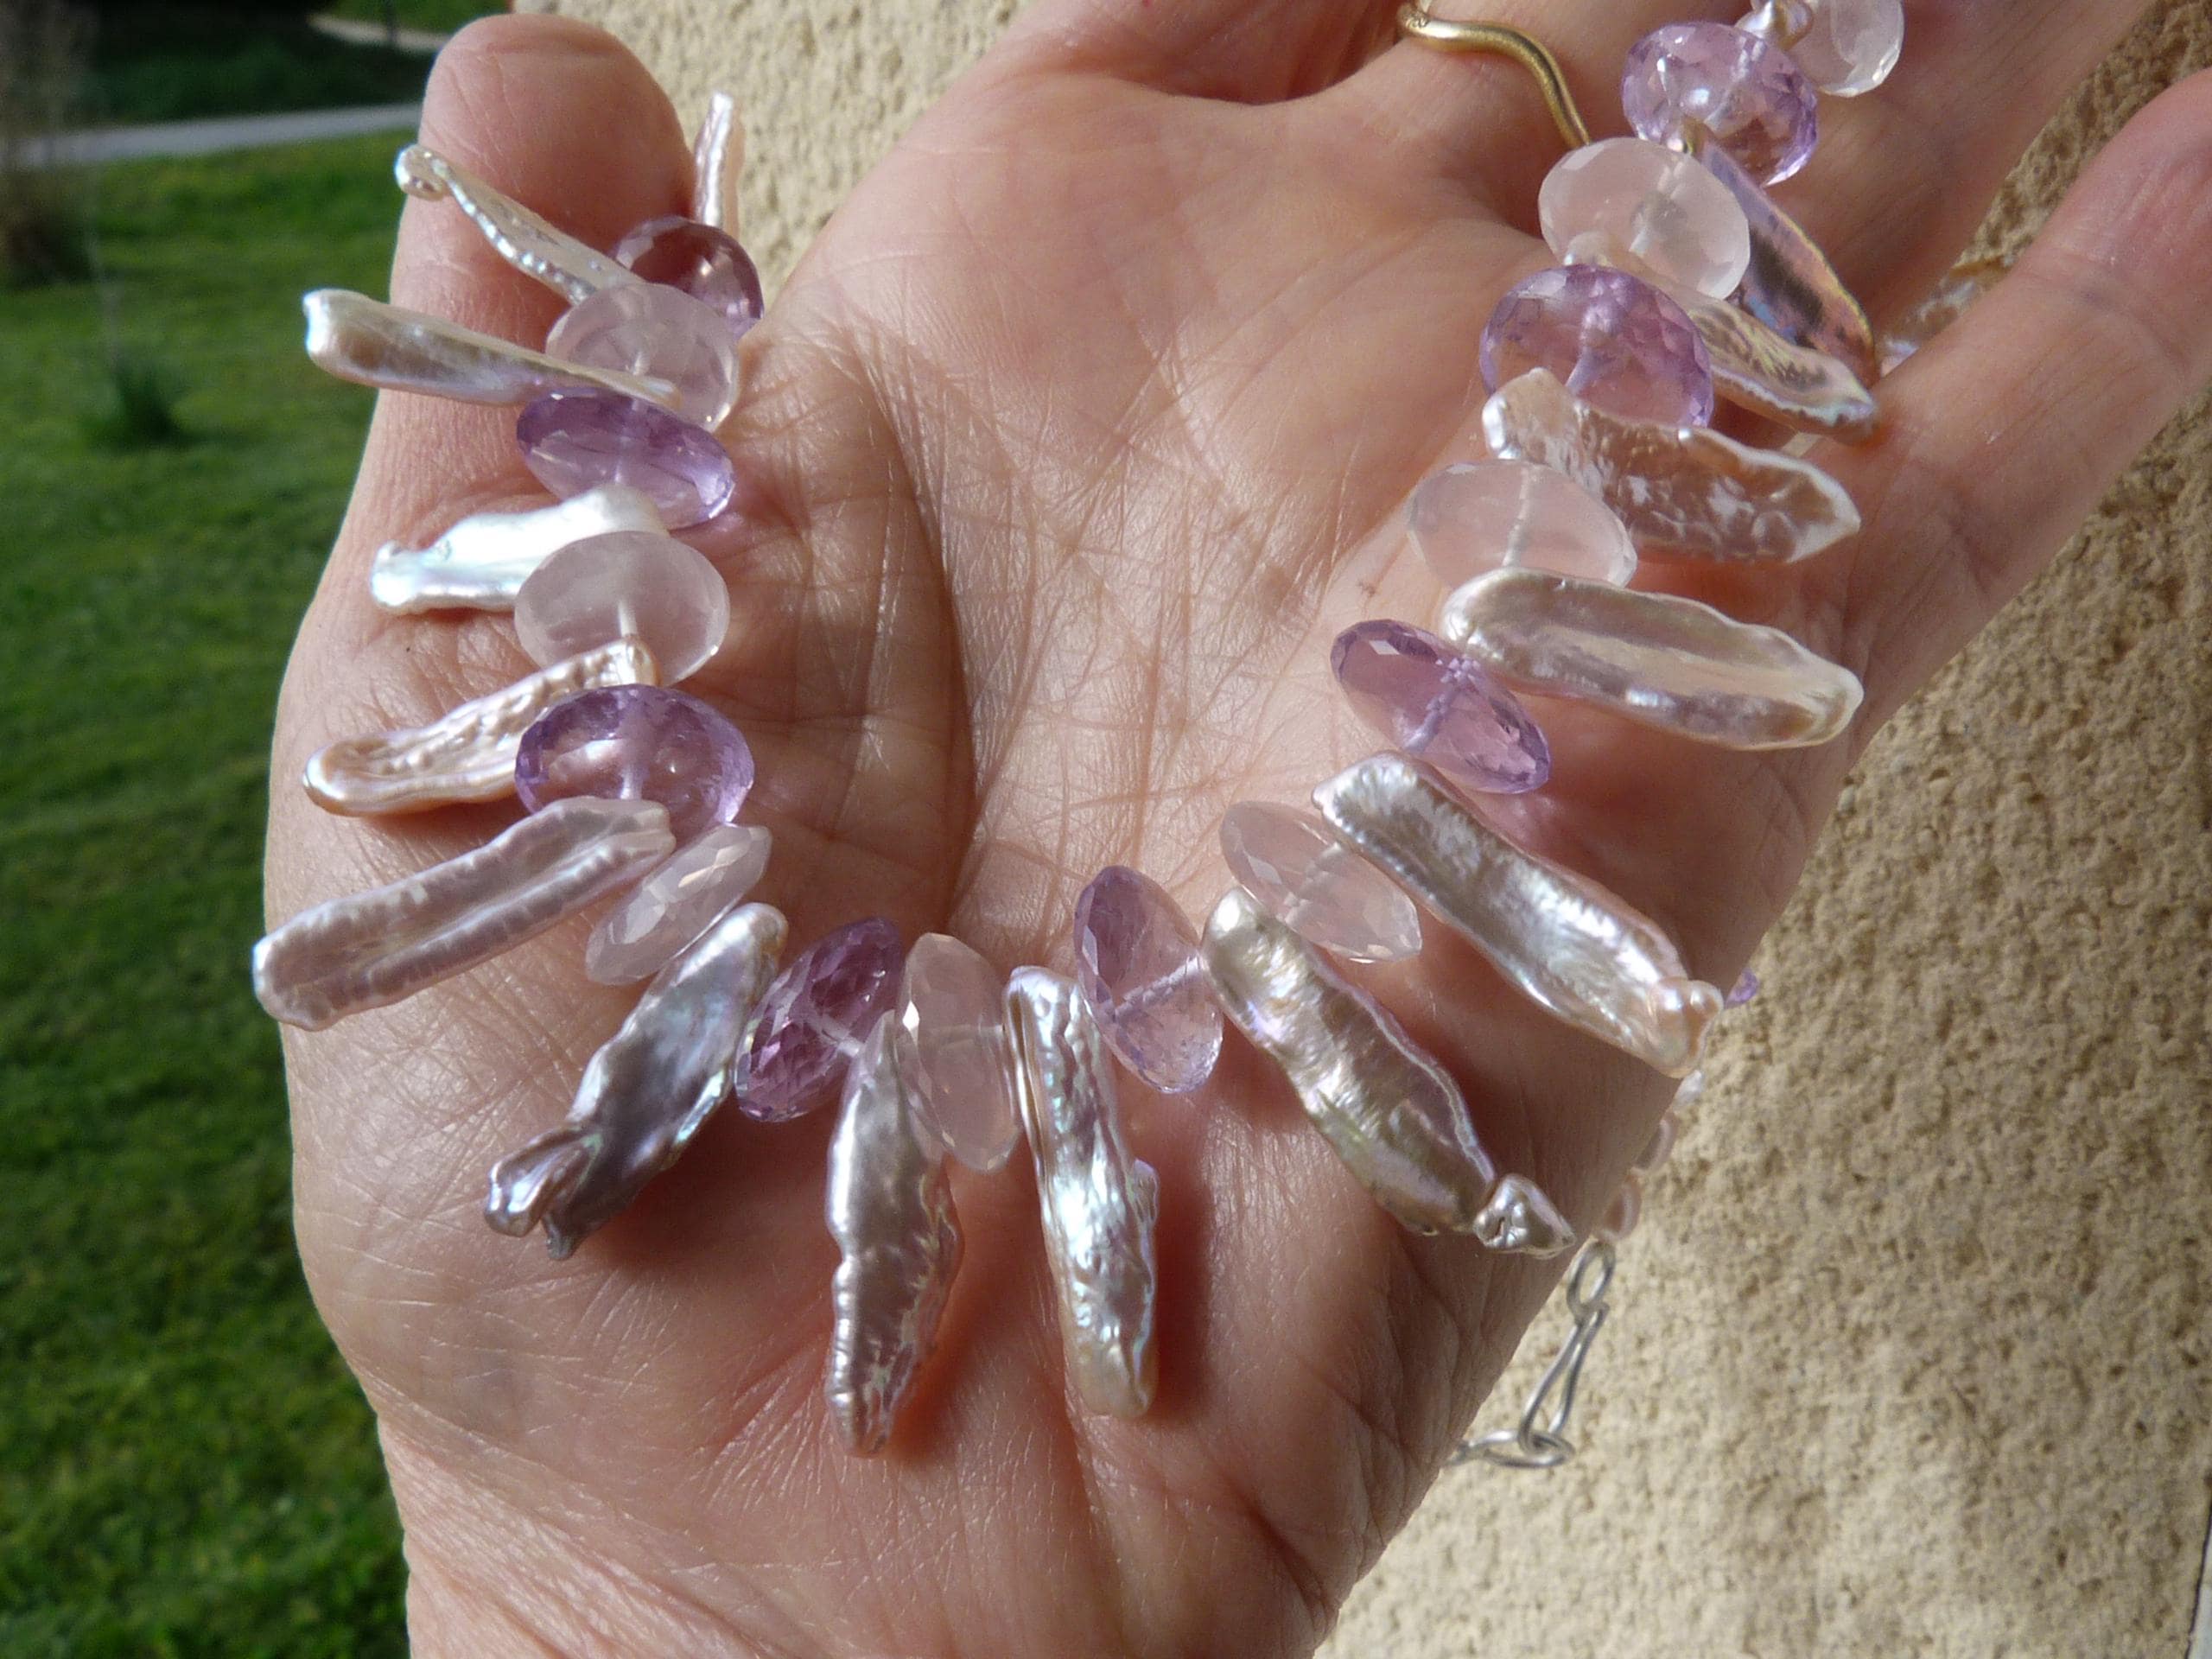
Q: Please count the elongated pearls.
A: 15